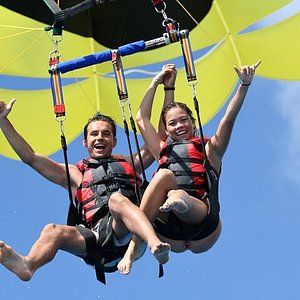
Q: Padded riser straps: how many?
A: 3